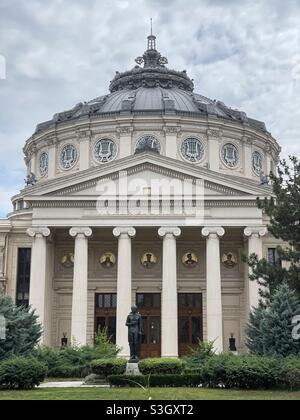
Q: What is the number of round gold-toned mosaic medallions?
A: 5